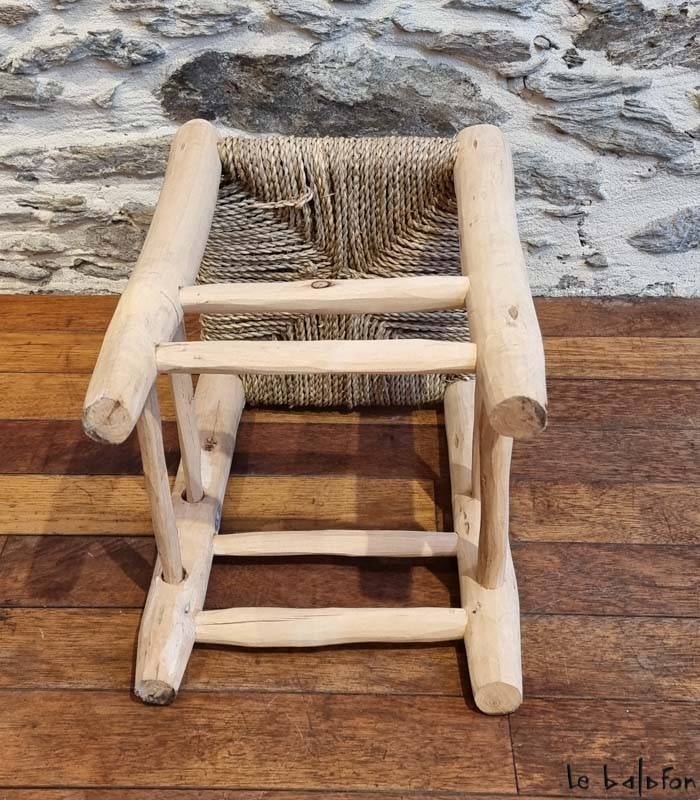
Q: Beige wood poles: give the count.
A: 12